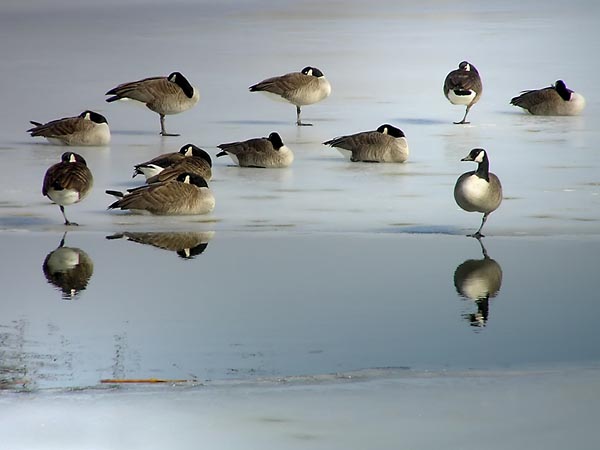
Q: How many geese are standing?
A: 5